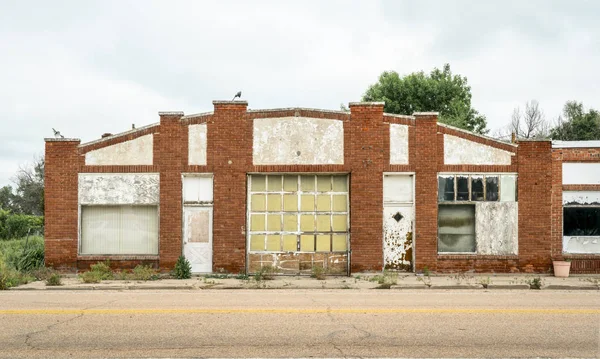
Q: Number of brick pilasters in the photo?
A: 6